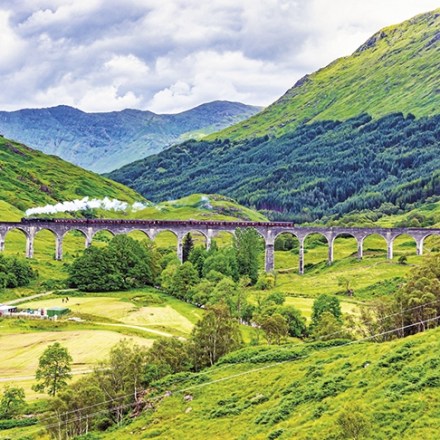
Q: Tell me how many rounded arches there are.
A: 15